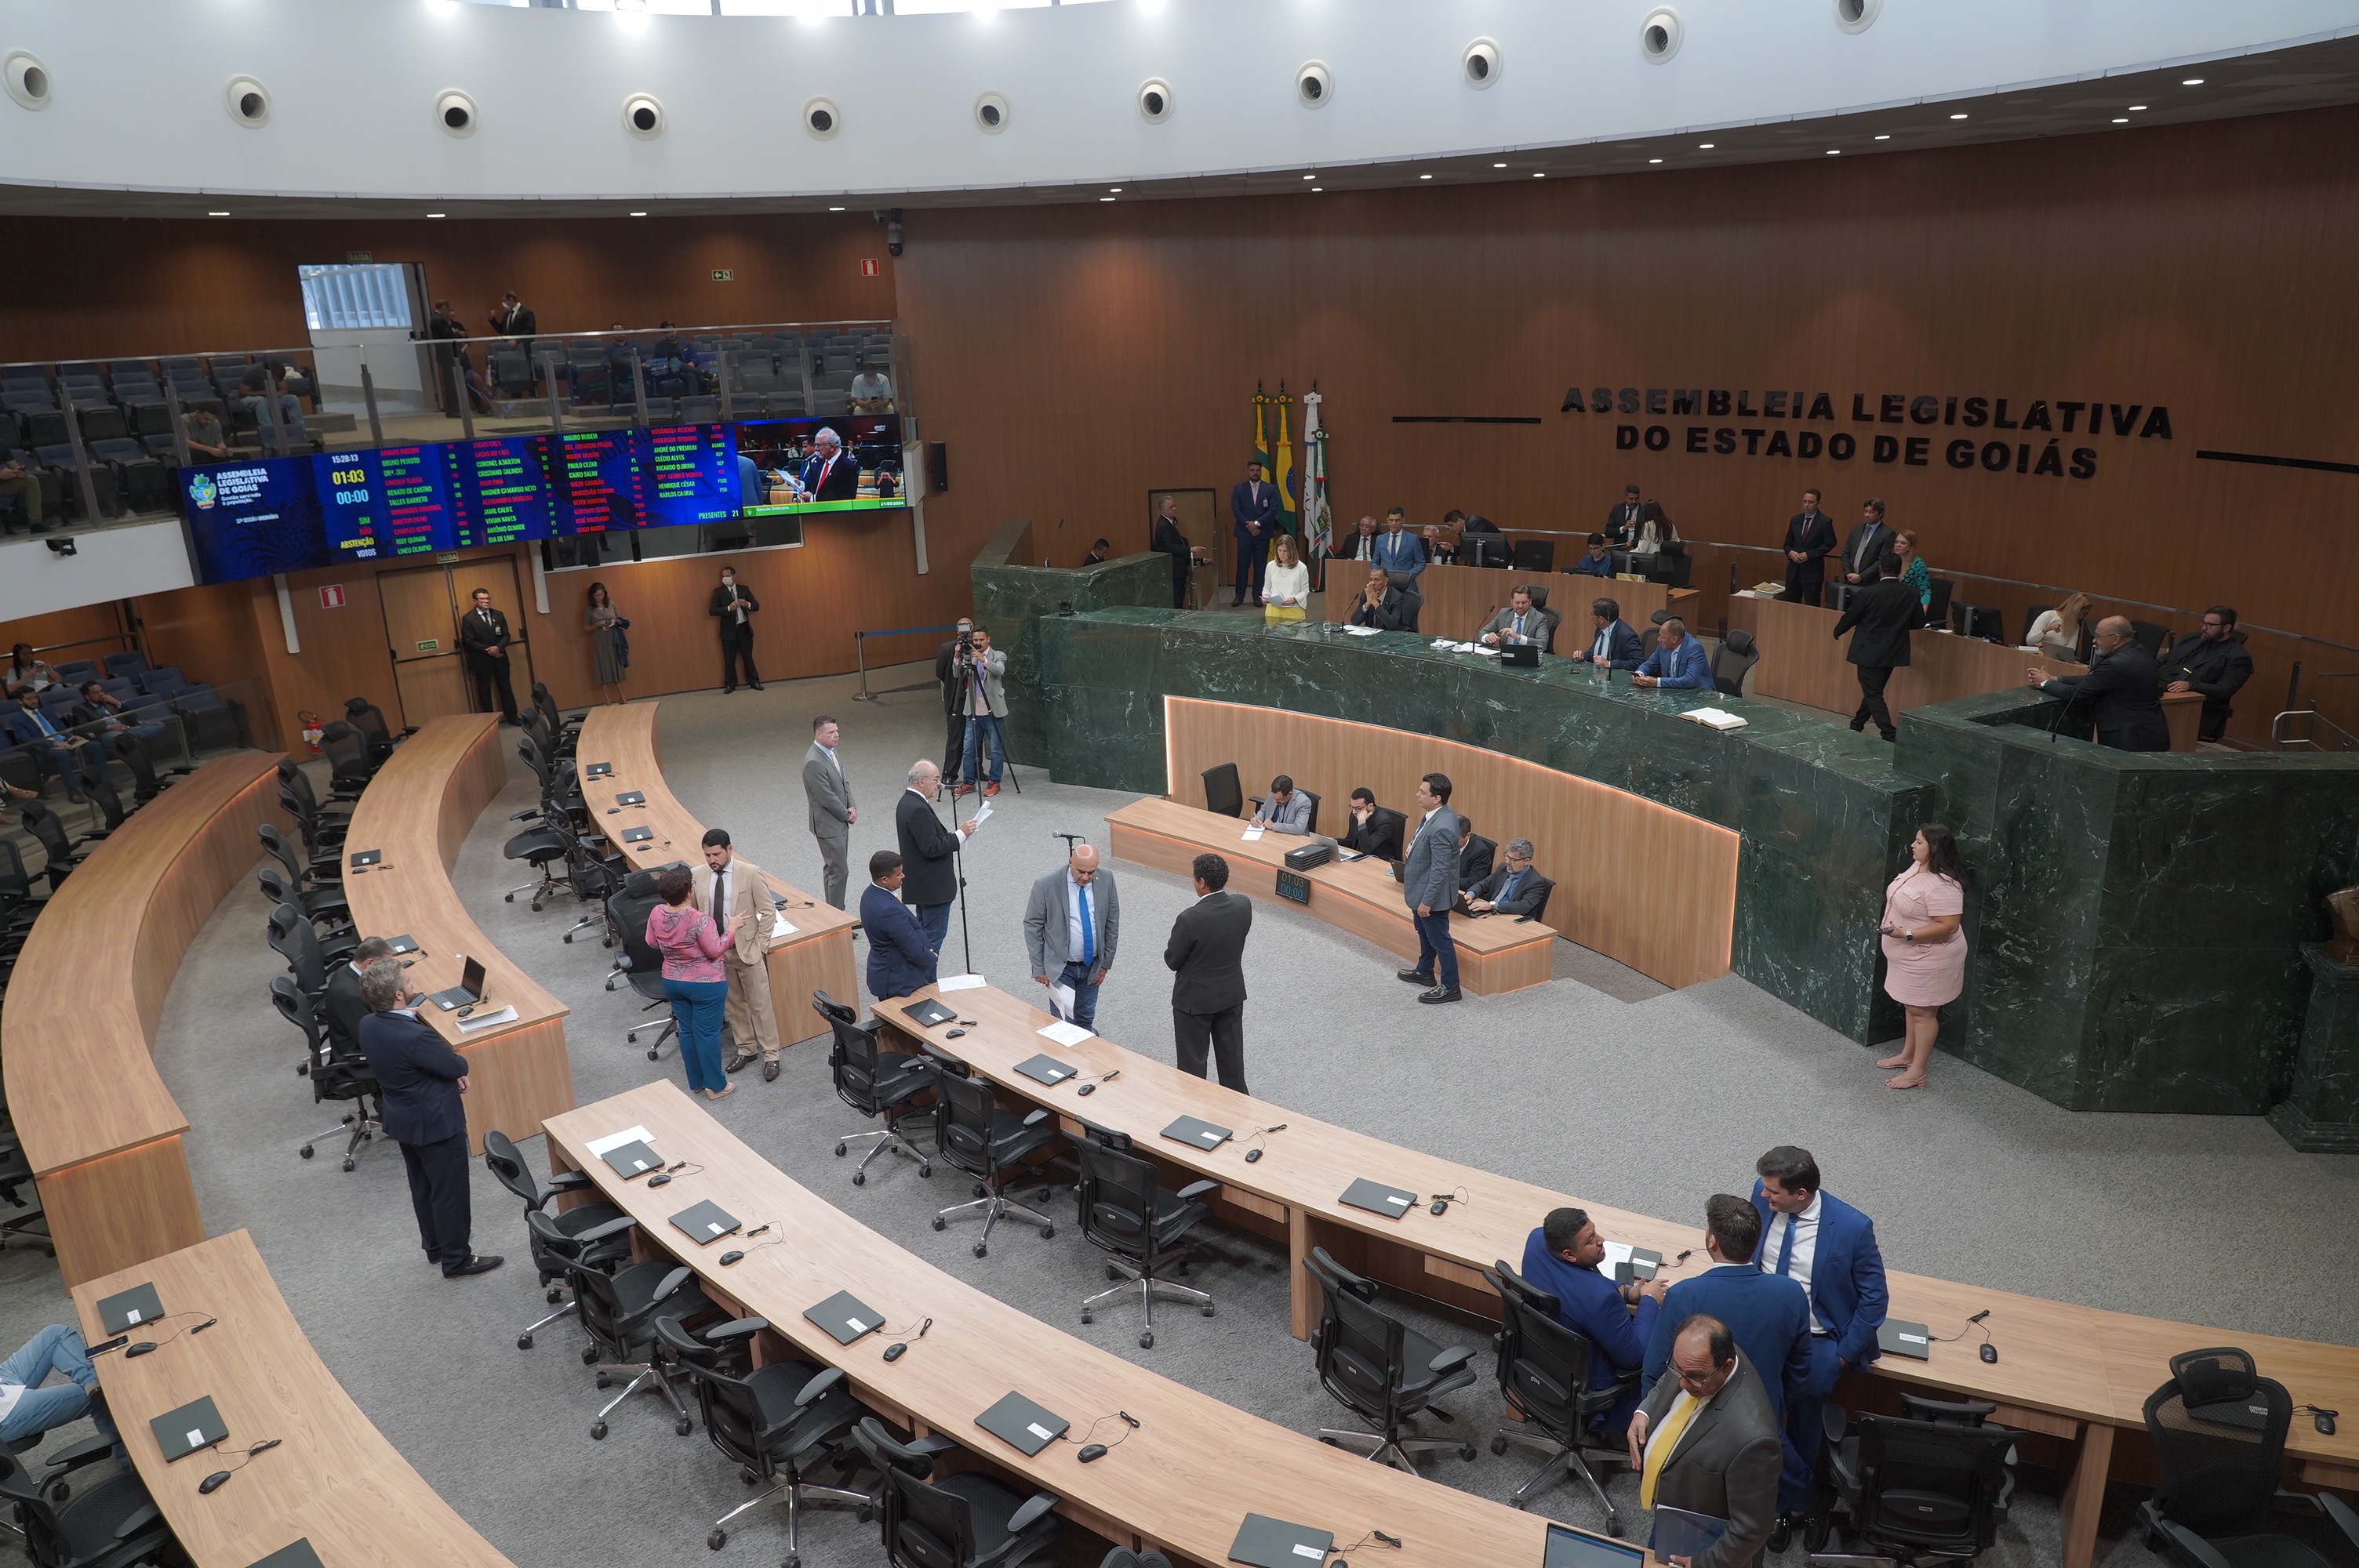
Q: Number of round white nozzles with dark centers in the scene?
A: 11